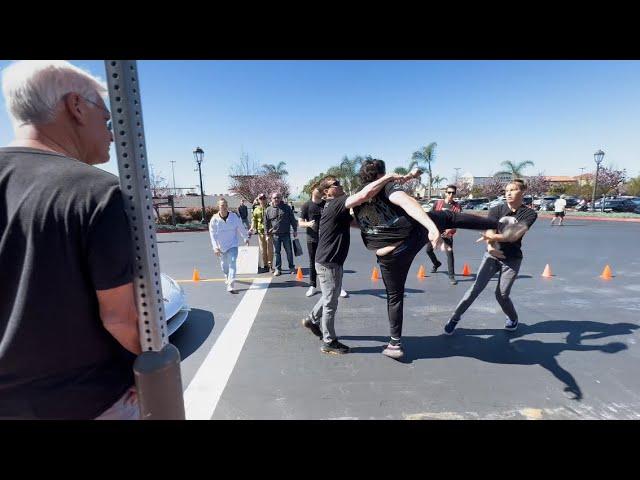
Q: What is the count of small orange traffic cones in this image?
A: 7